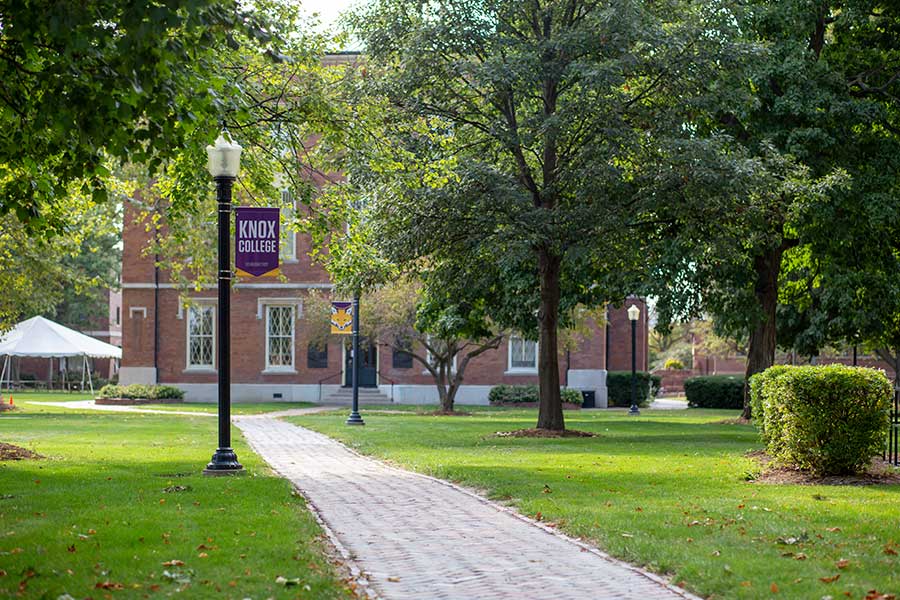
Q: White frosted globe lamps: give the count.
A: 2